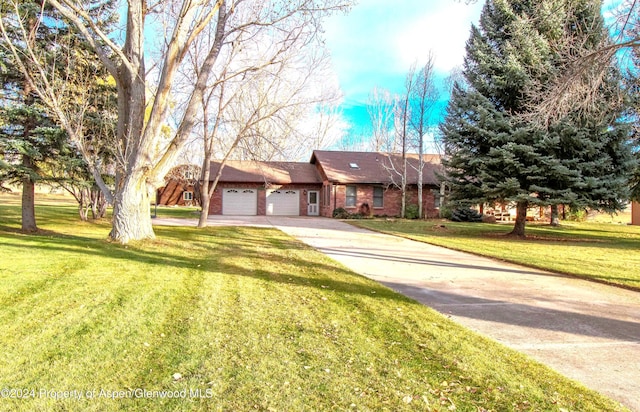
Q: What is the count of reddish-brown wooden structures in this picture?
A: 1